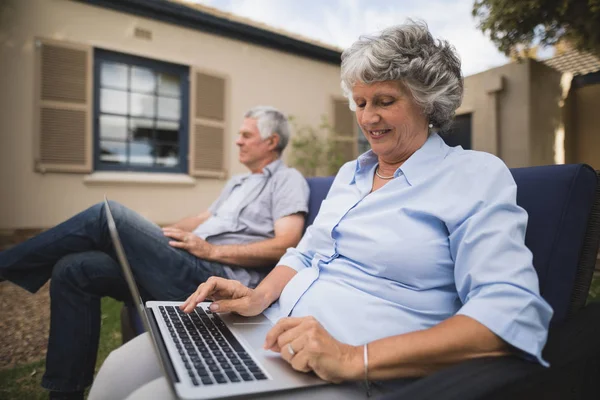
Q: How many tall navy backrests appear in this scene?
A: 2